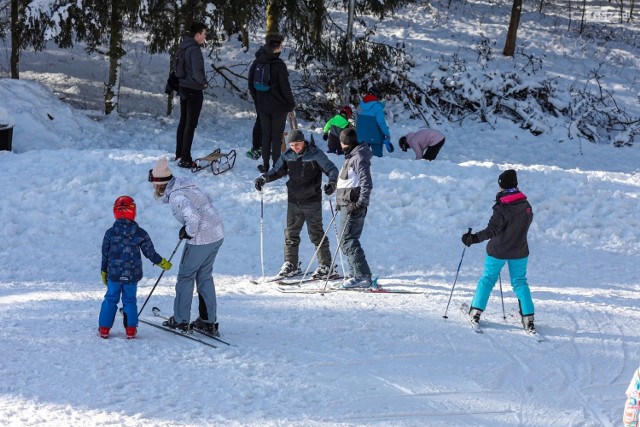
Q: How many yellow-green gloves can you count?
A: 2